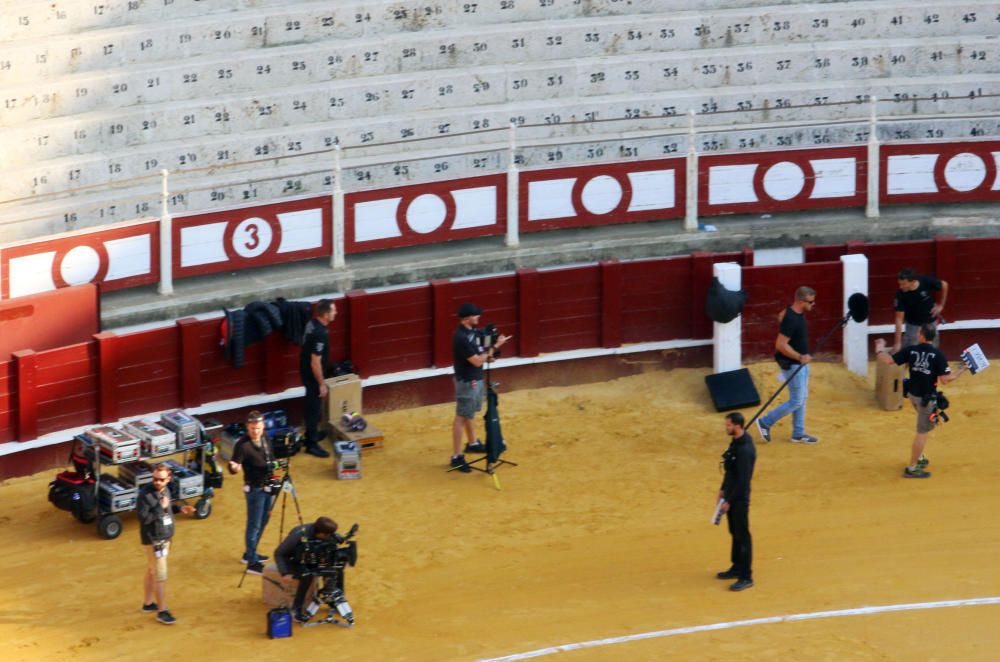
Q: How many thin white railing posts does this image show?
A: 5